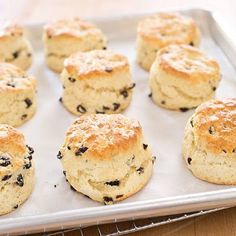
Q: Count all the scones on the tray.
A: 9